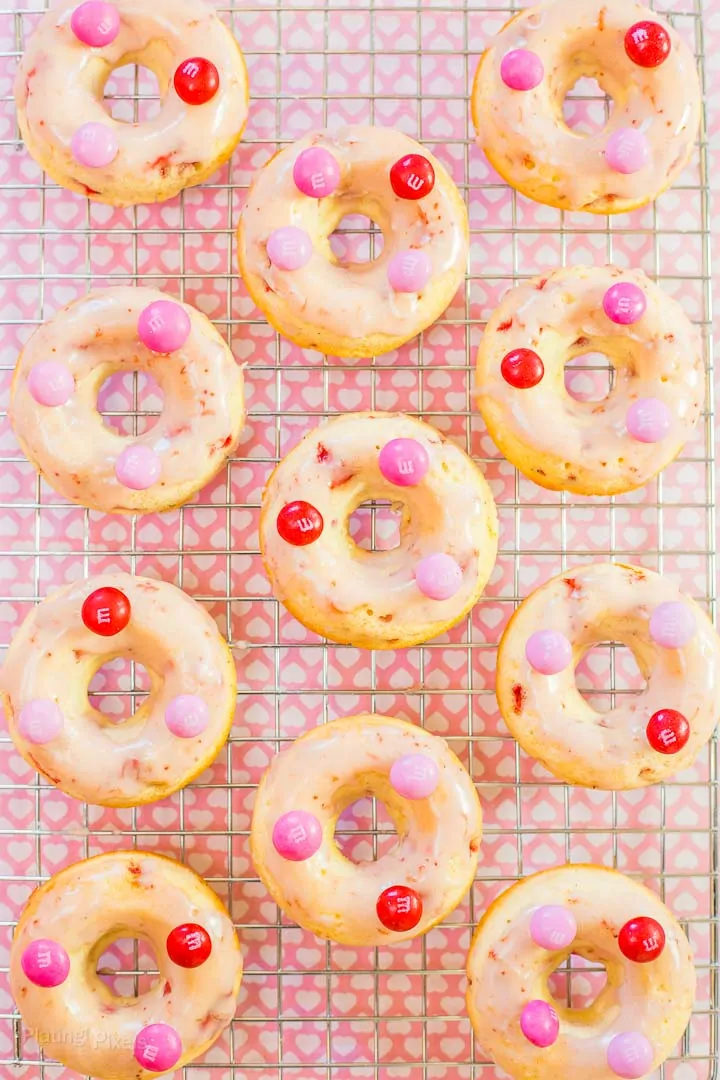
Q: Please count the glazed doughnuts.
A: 11